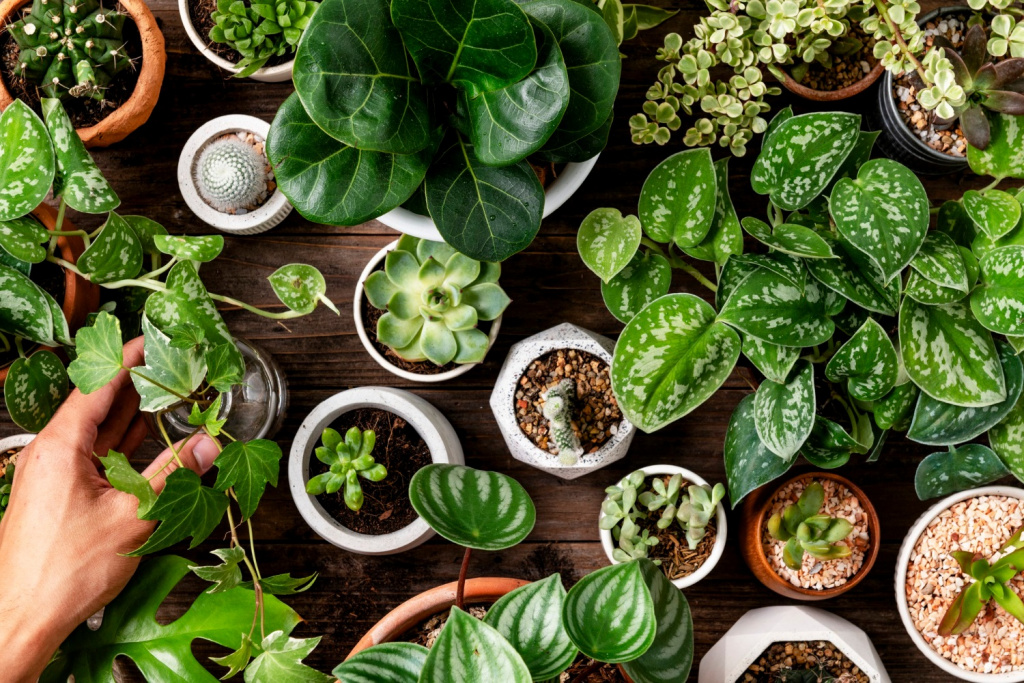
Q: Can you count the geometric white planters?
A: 2